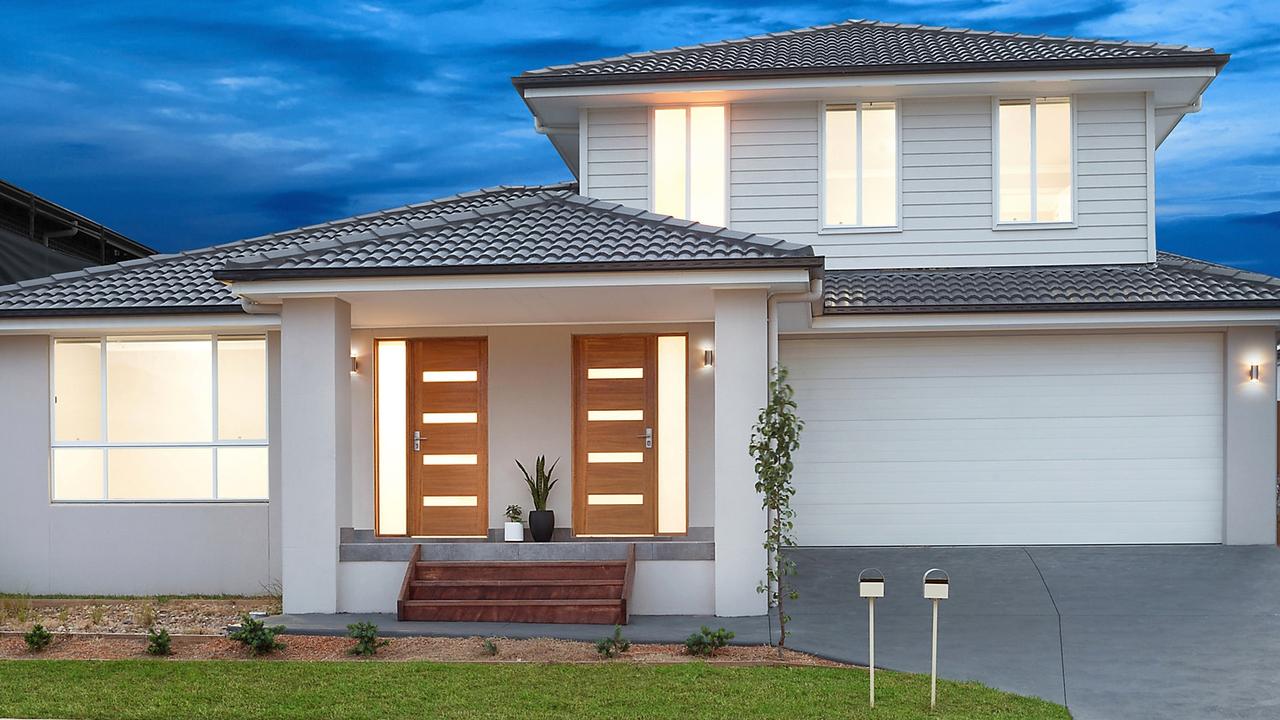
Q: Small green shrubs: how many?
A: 7